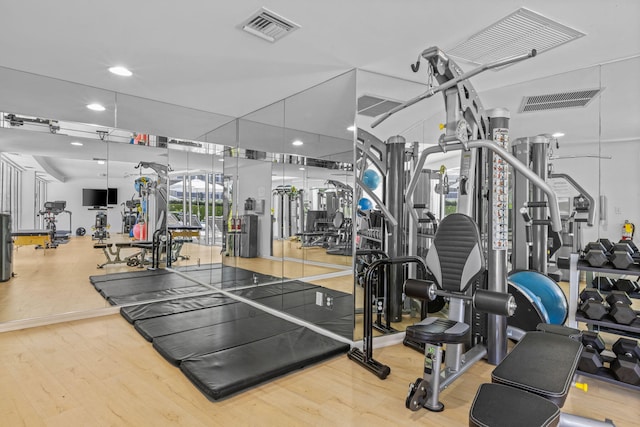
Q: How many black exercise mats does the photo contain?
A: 4